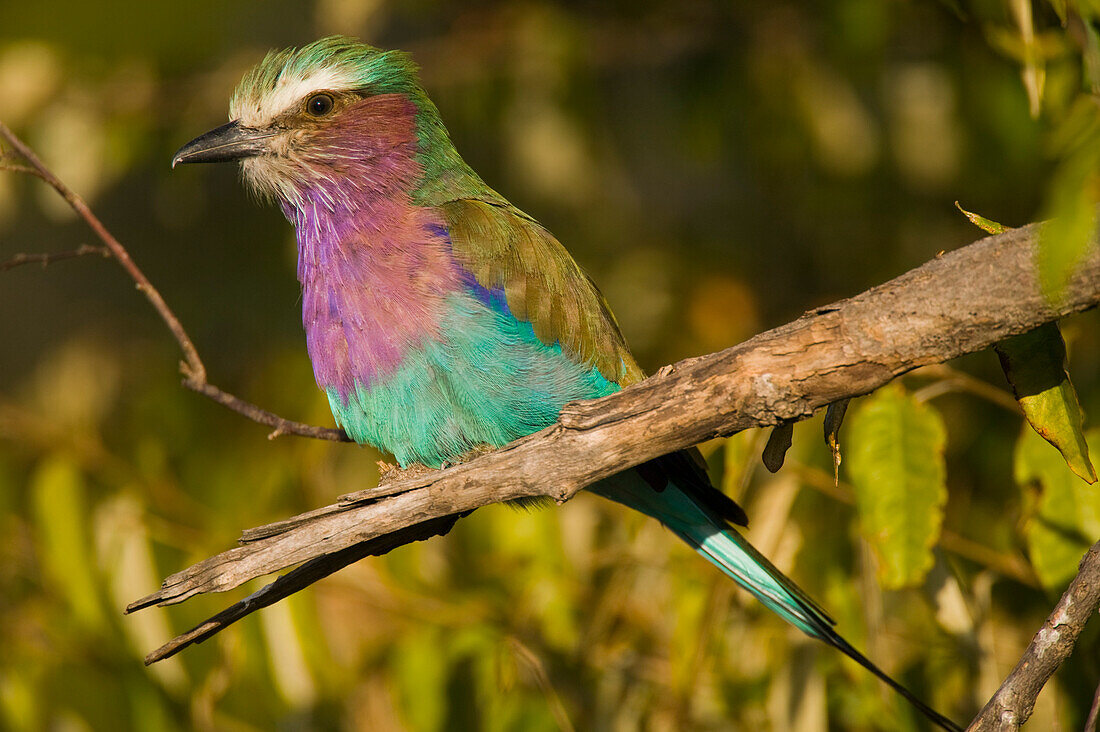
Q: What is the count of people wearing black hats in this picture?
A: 0